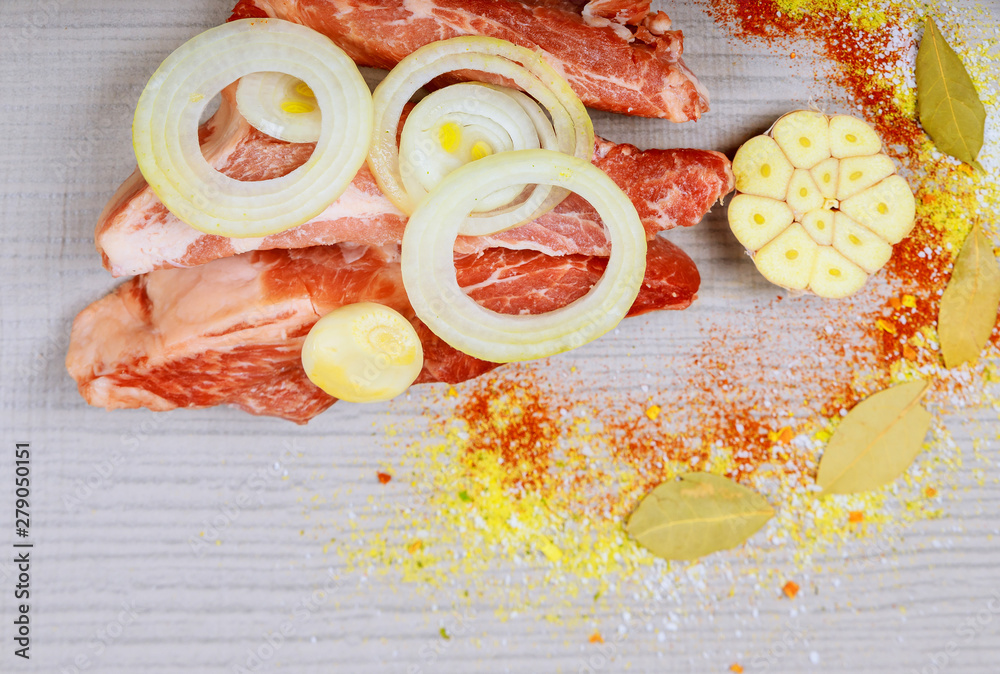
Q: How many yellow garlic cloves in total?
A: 12